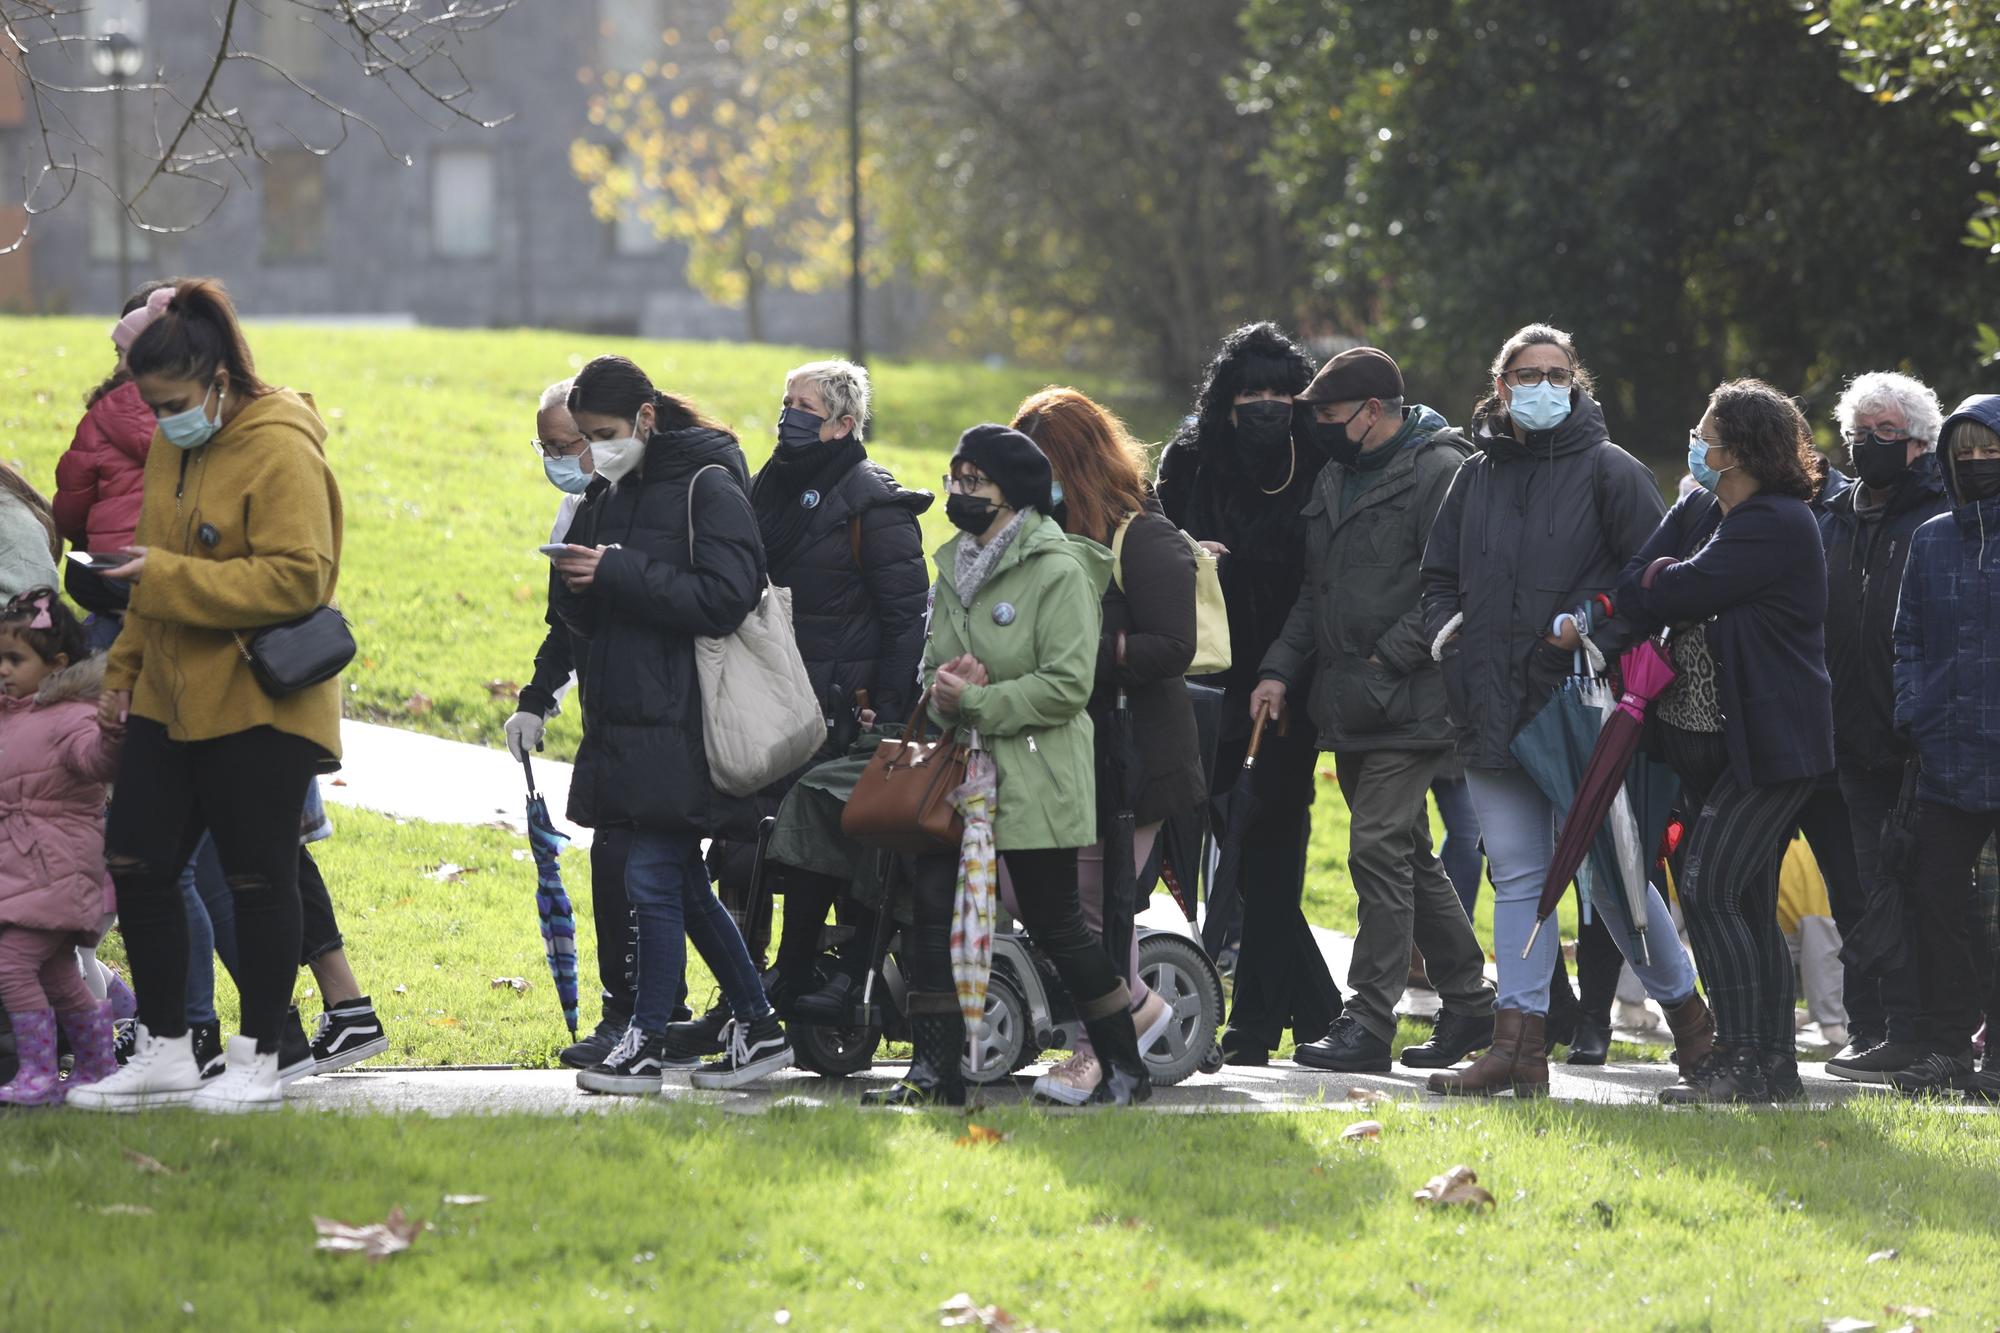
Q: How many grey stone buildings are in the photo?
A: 1